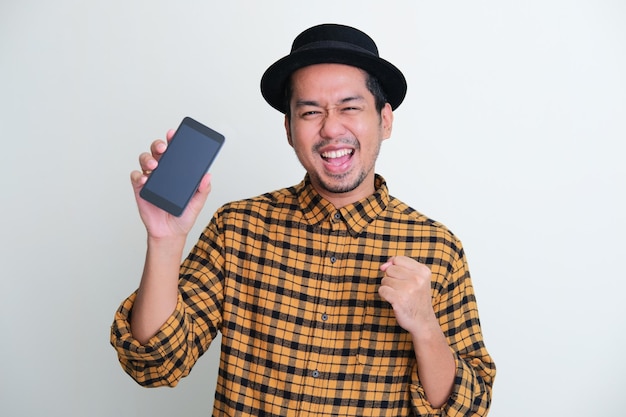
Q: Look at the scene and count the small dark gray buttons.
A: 4